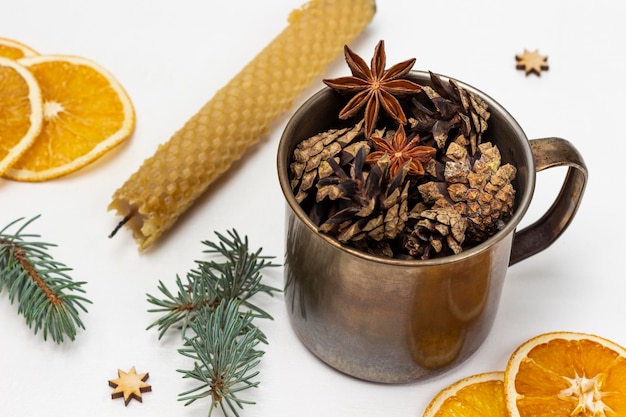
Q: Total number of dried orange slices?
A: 5